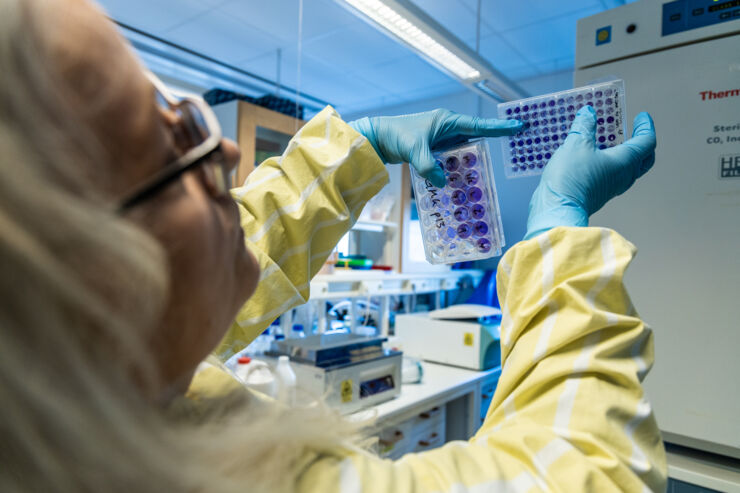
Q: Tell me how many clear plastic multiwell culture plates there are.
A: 2